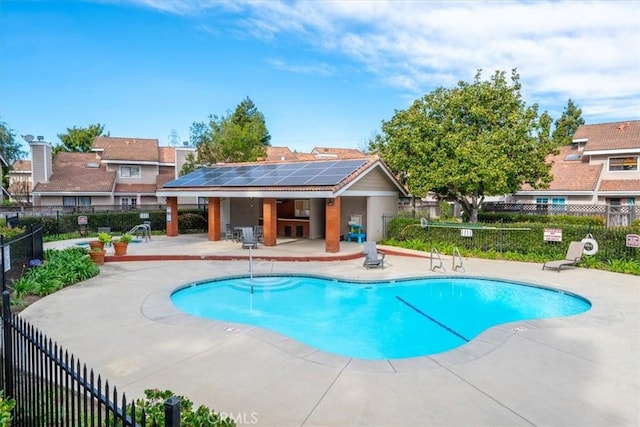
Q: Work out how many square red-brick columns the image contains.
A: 4